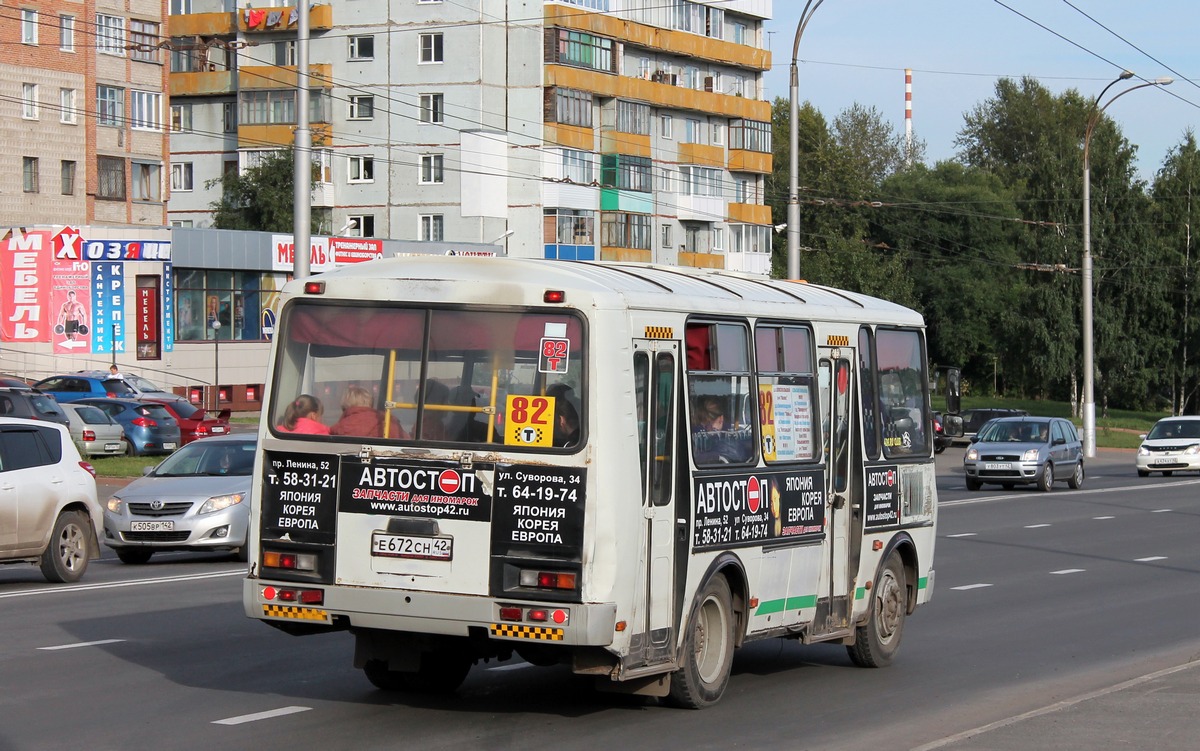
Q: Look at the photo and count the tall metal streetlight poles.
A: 3